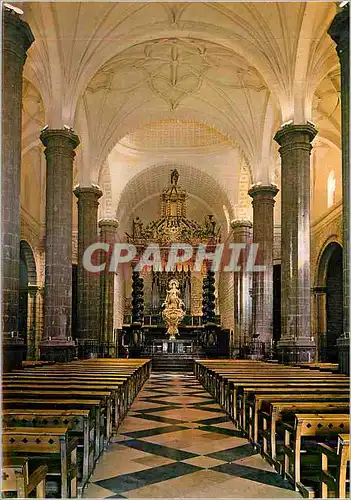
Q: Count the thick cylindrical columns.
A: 8